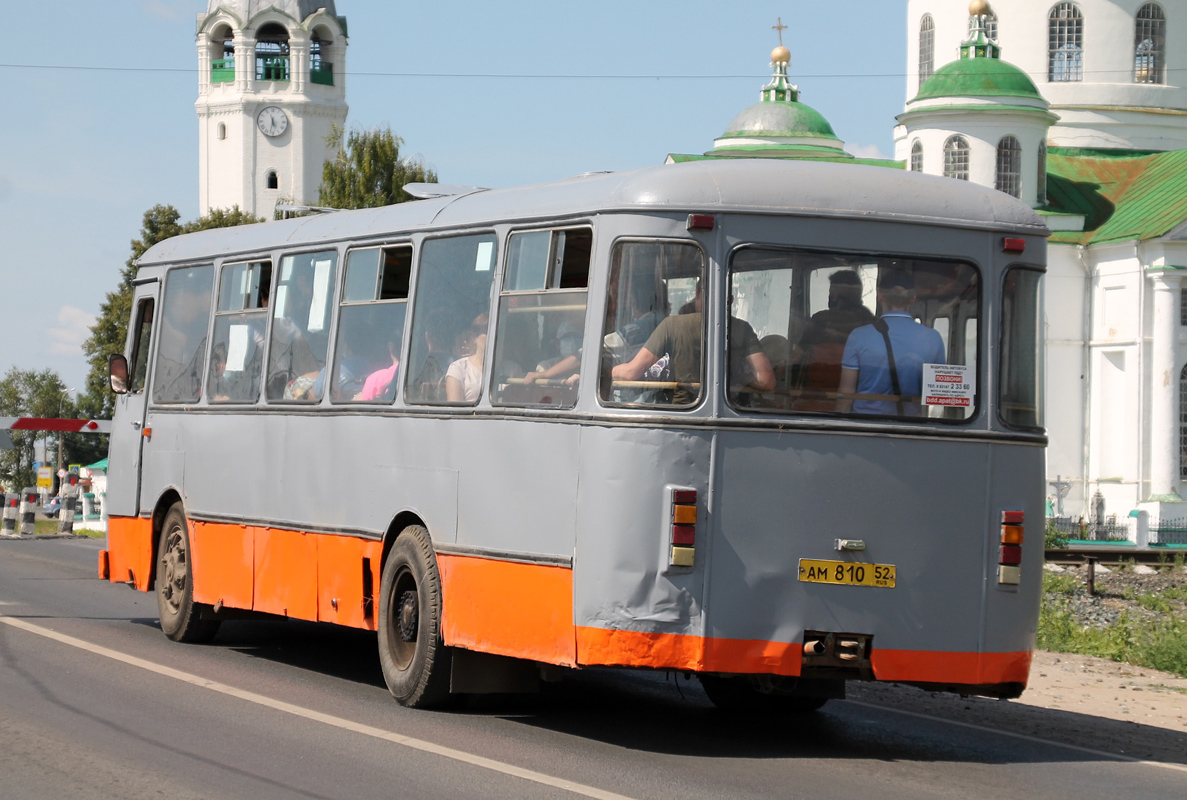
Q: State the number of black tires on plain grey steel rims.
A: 2